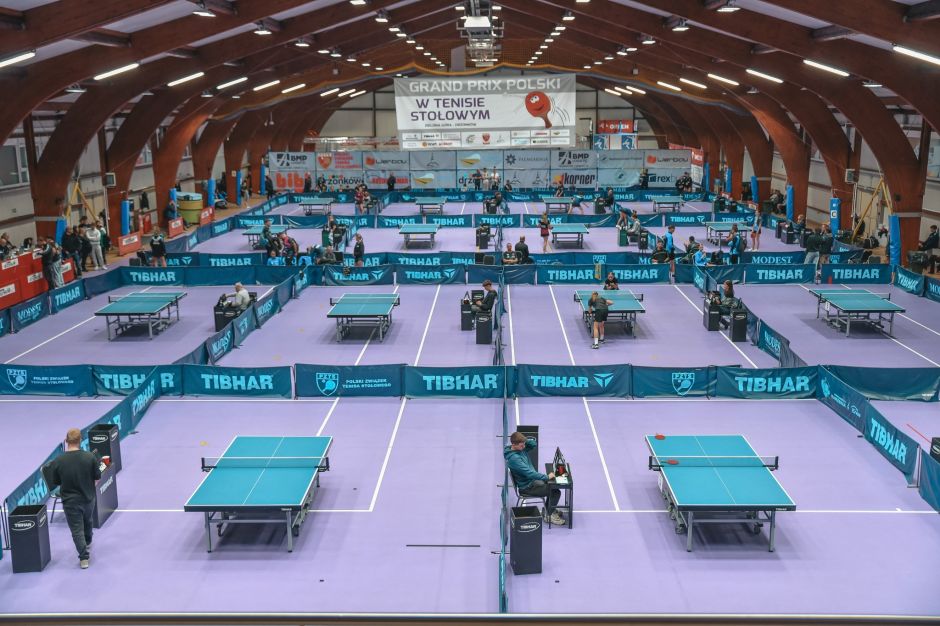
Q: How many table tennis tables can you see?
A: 14